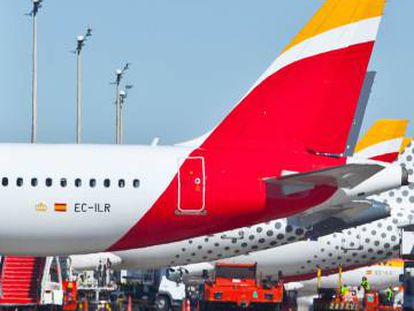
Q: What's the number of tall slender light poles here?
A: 4